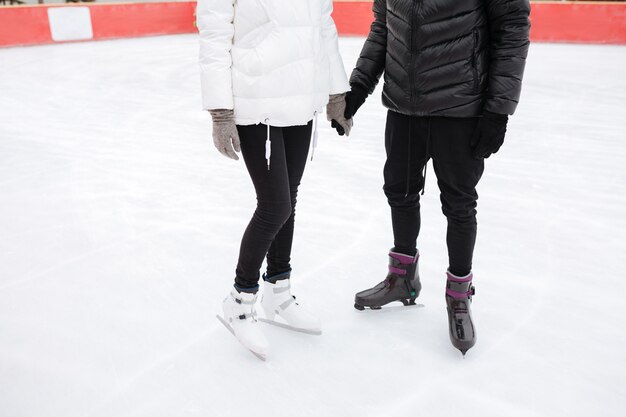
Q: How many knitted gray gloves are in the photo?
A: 2